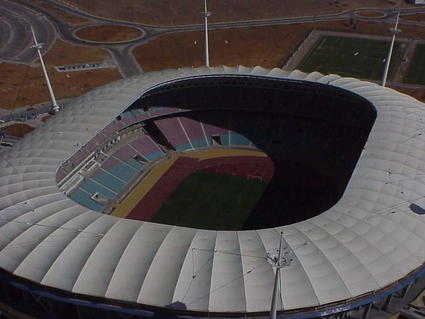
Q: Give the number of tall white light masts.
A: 4